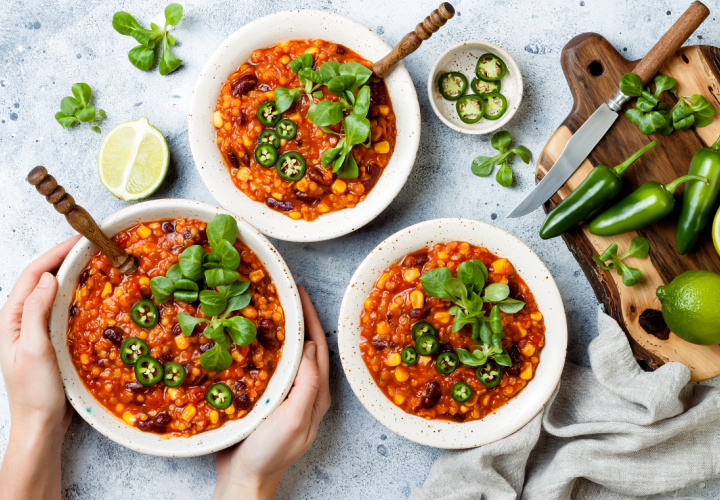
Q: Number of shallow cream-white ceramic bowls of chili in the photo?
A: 3